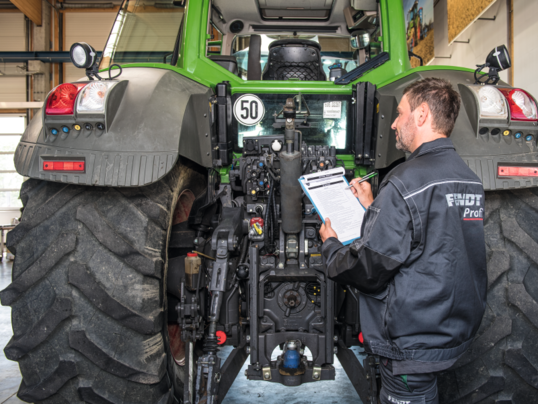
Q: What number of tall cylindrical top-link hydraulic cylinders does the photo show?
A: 1